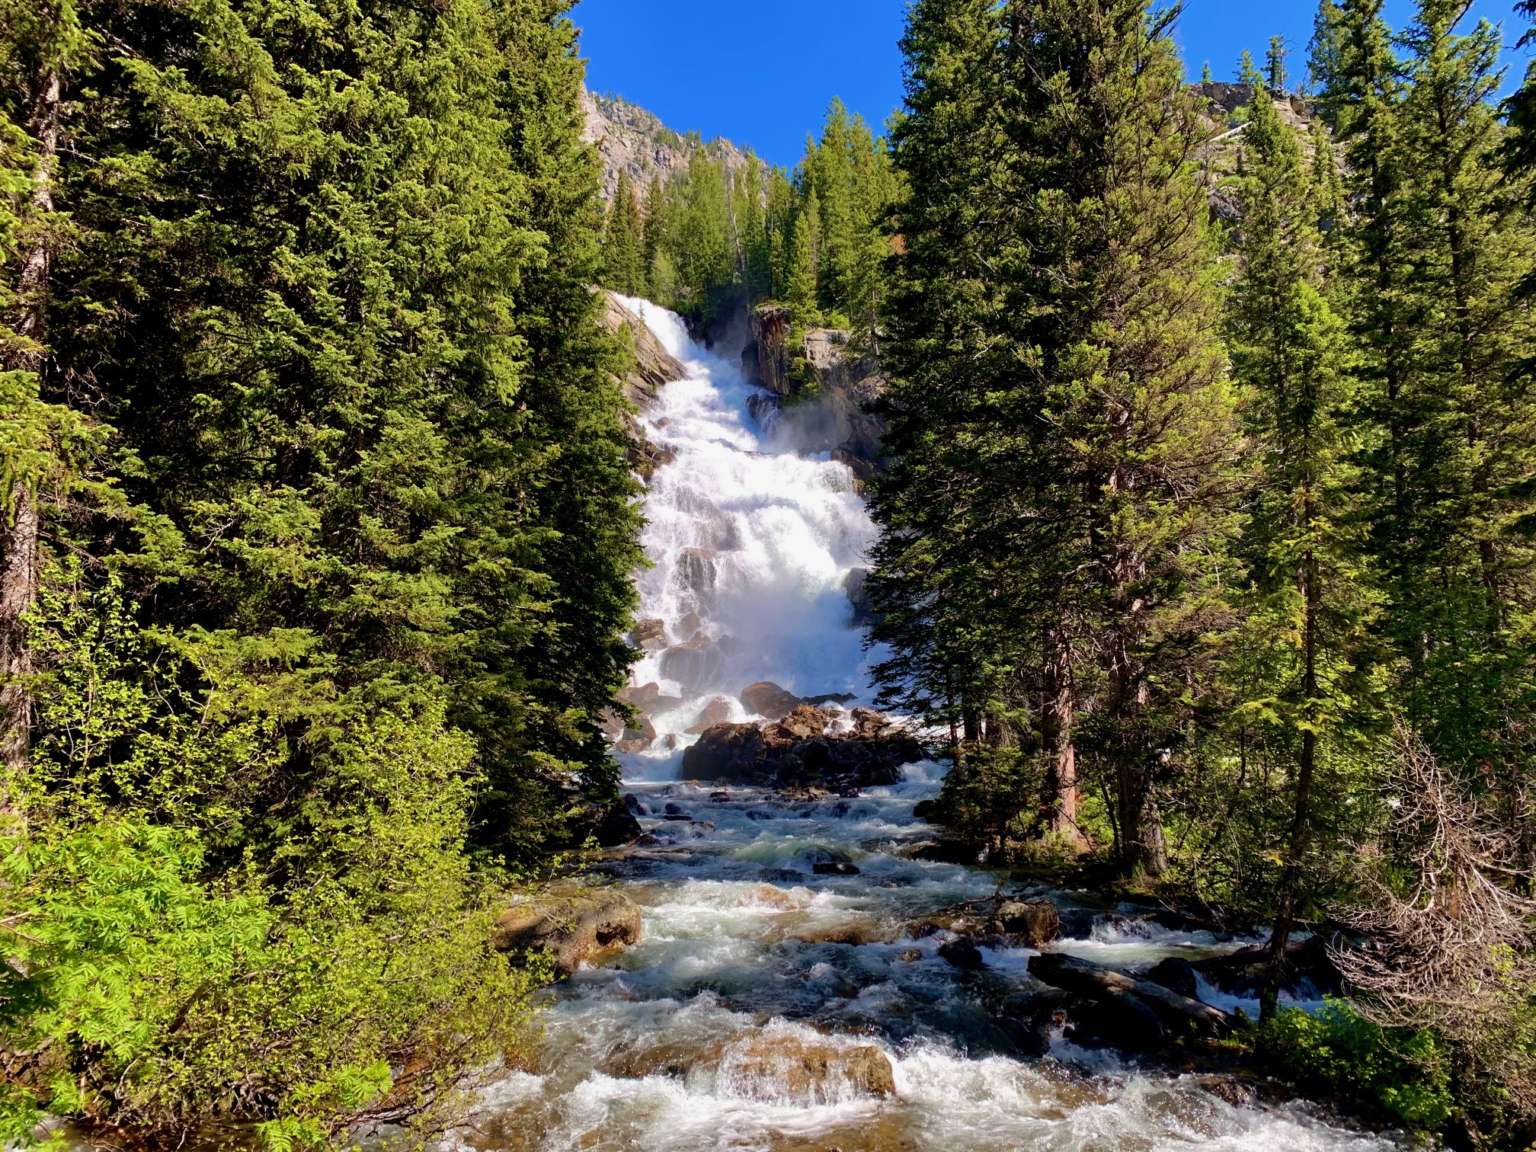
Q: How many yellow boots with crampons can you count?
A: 0